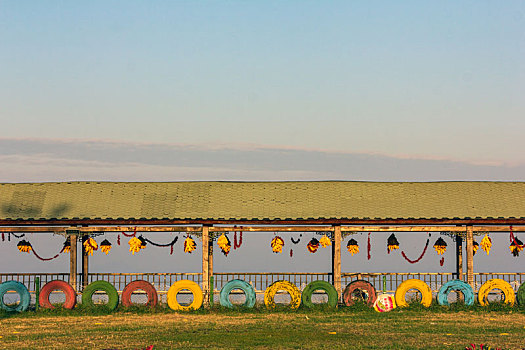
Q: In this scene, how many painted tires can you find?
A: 13